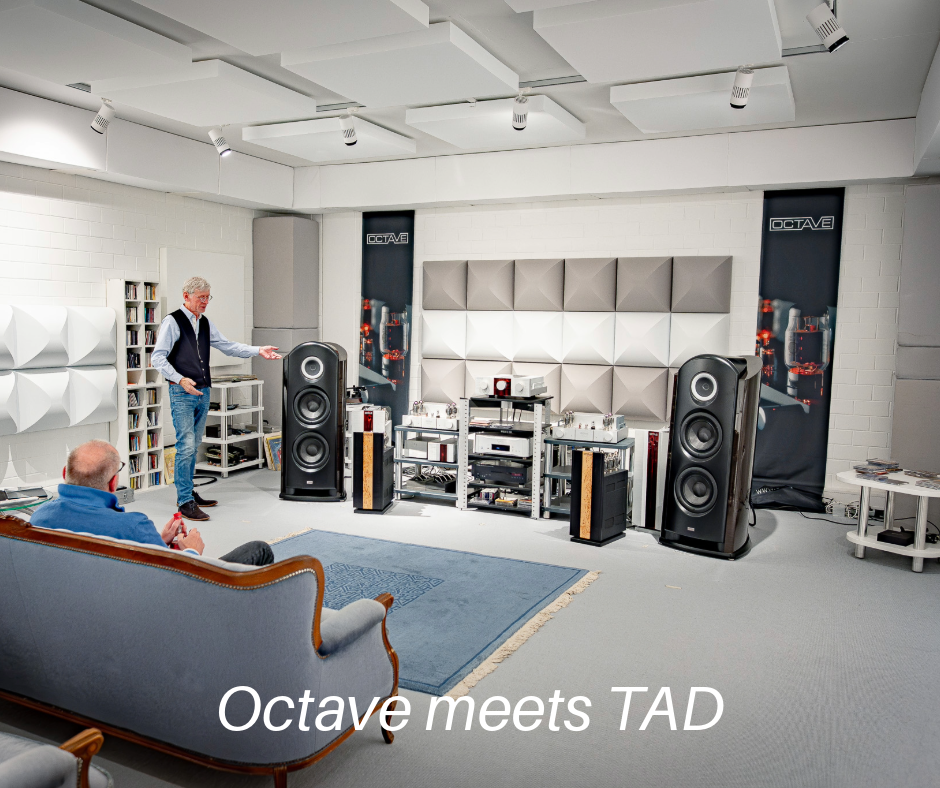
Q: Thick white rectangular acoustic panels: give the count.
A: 9